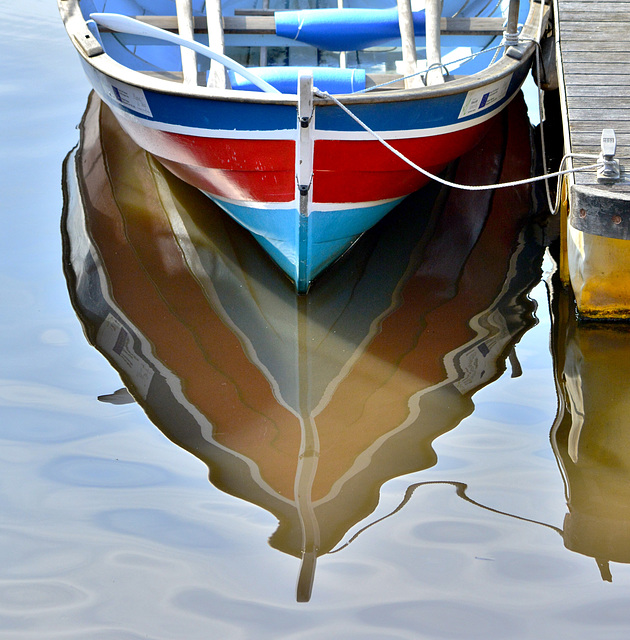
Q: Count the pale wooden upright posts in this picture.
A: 4